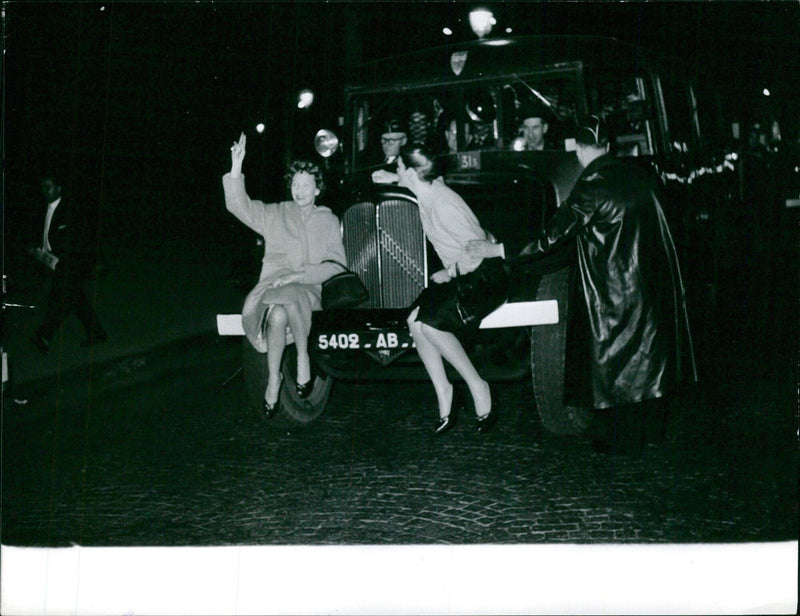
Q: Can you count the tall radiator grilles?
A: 1